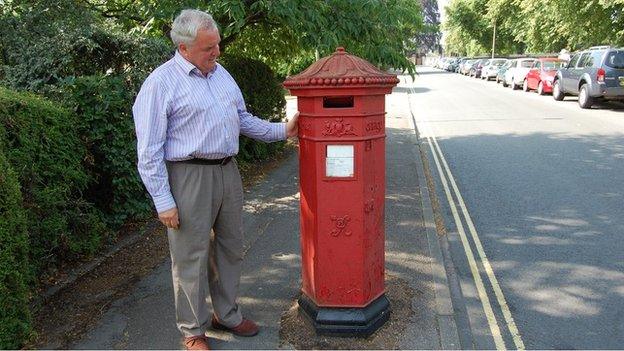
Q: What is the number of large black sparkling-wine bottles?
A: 0